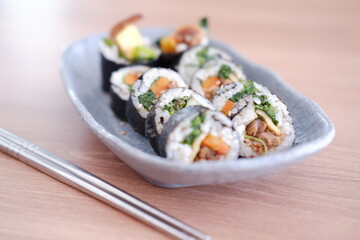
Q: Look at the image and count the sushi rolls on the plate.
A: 10